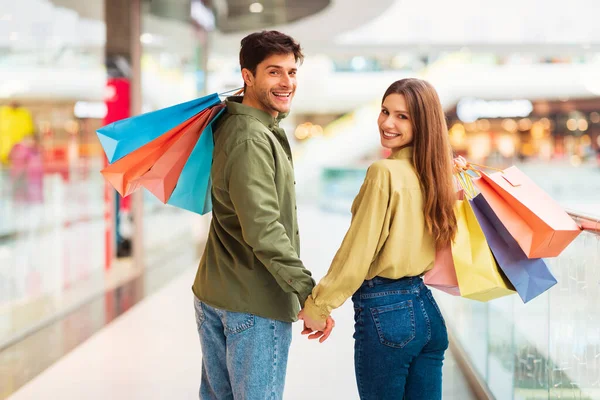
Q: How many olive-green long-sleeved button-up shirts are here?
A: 1